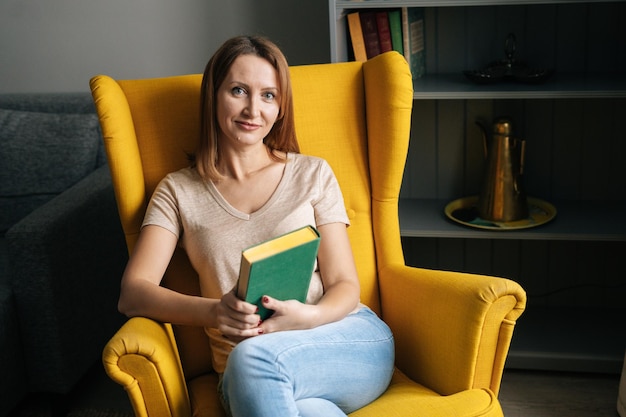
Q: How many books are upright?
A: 5